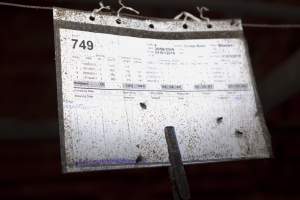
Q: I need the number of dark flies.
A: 4